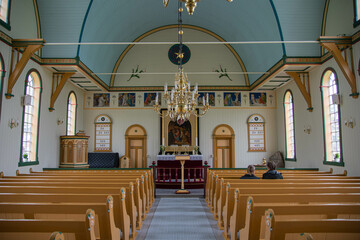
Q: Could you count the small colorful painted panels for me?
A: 6